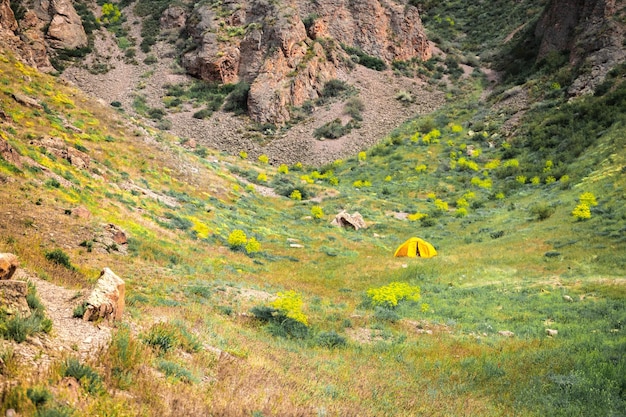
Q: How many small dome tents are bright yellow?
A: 1